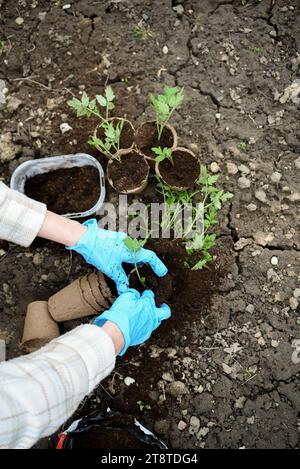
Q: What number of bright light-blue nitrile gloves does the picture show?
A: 2